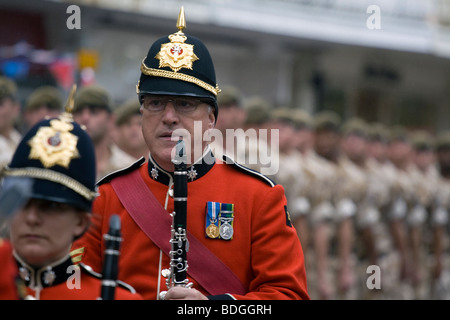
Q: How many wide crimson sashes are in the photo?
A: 1